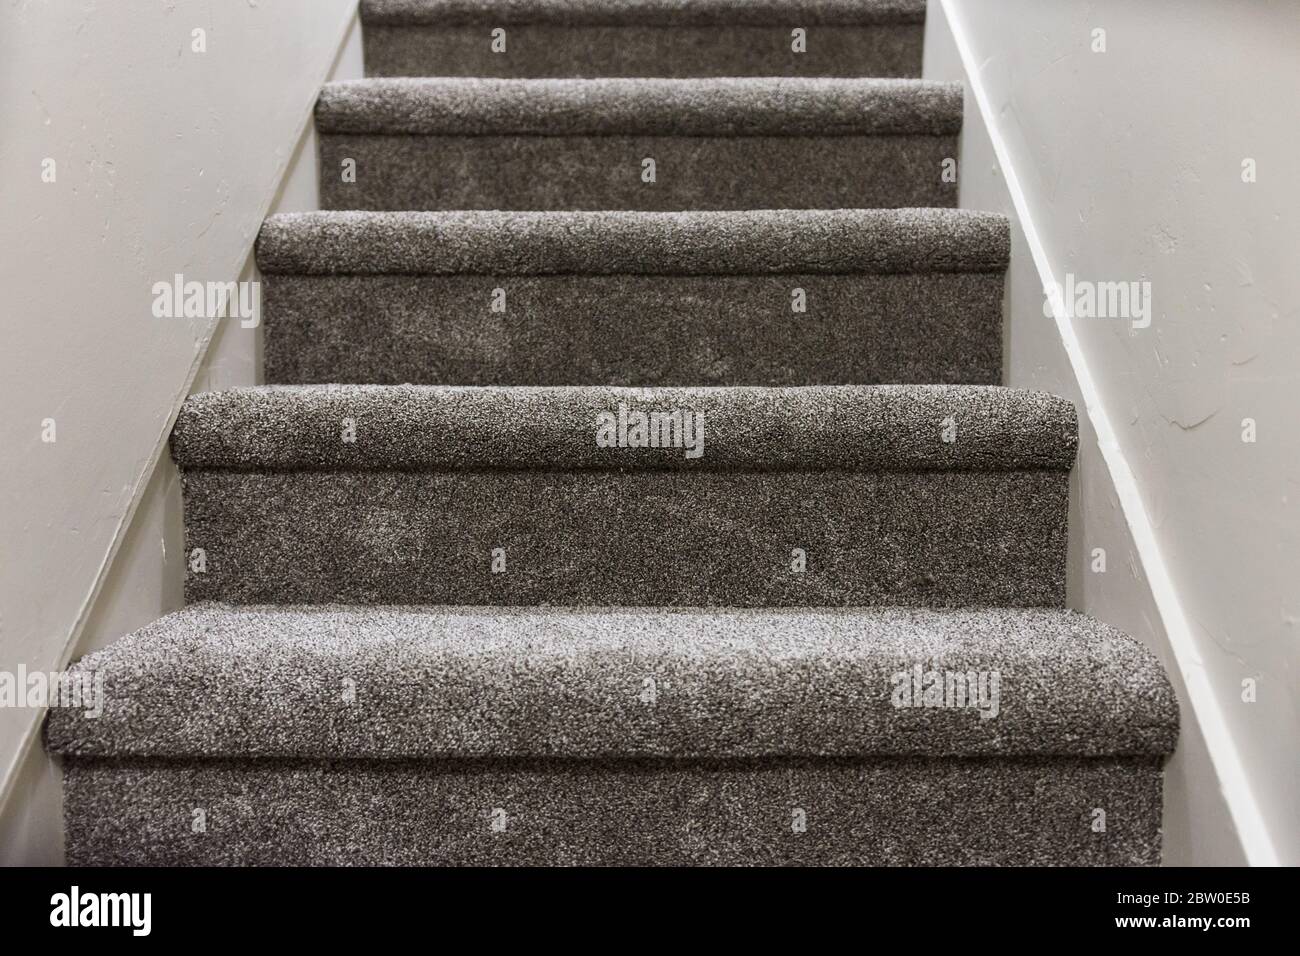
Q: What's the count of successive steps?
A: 5